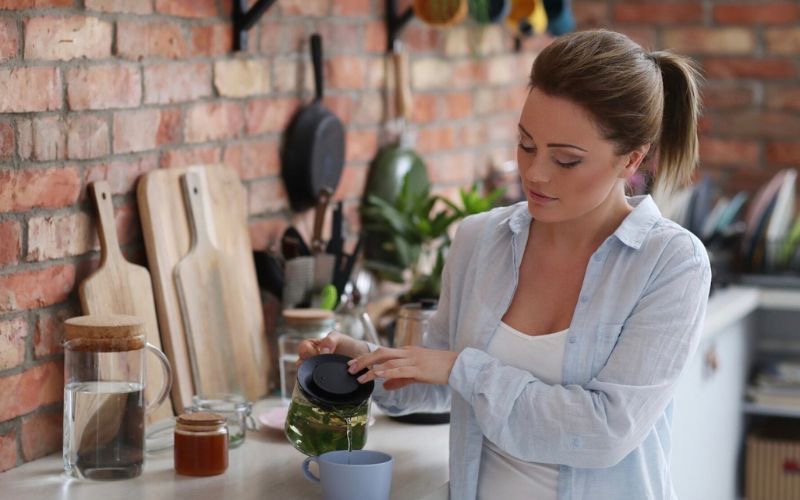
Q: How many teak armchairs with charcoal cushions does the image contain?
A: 0